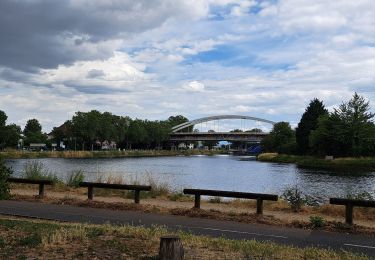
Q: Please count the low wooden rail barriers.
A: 4